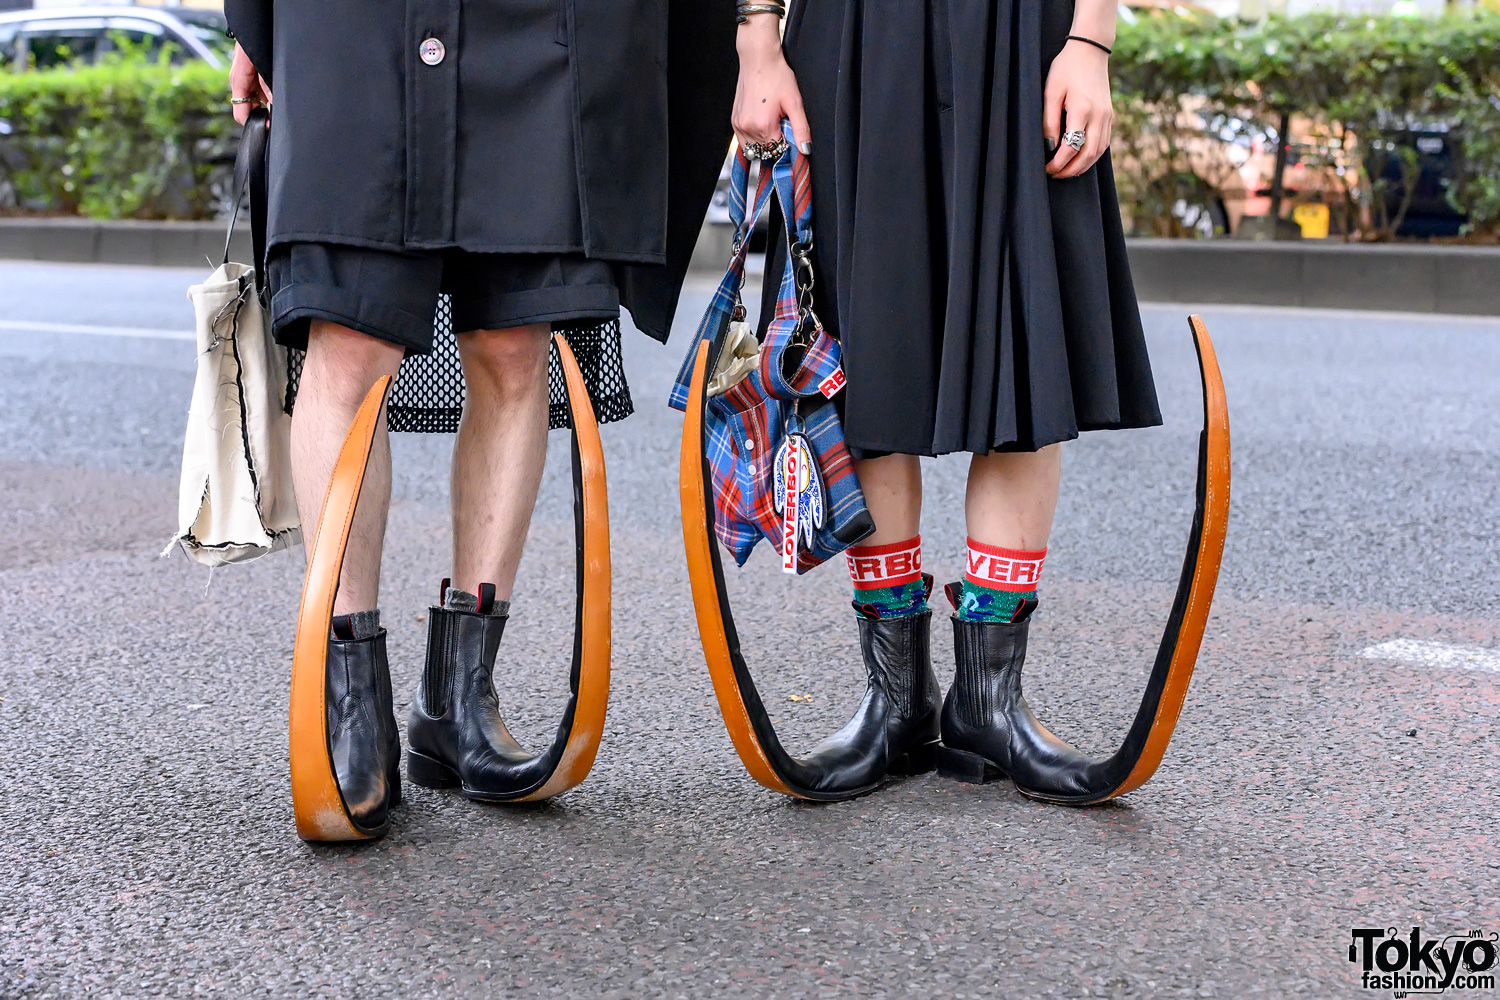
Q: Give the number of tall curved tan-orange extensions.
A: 4